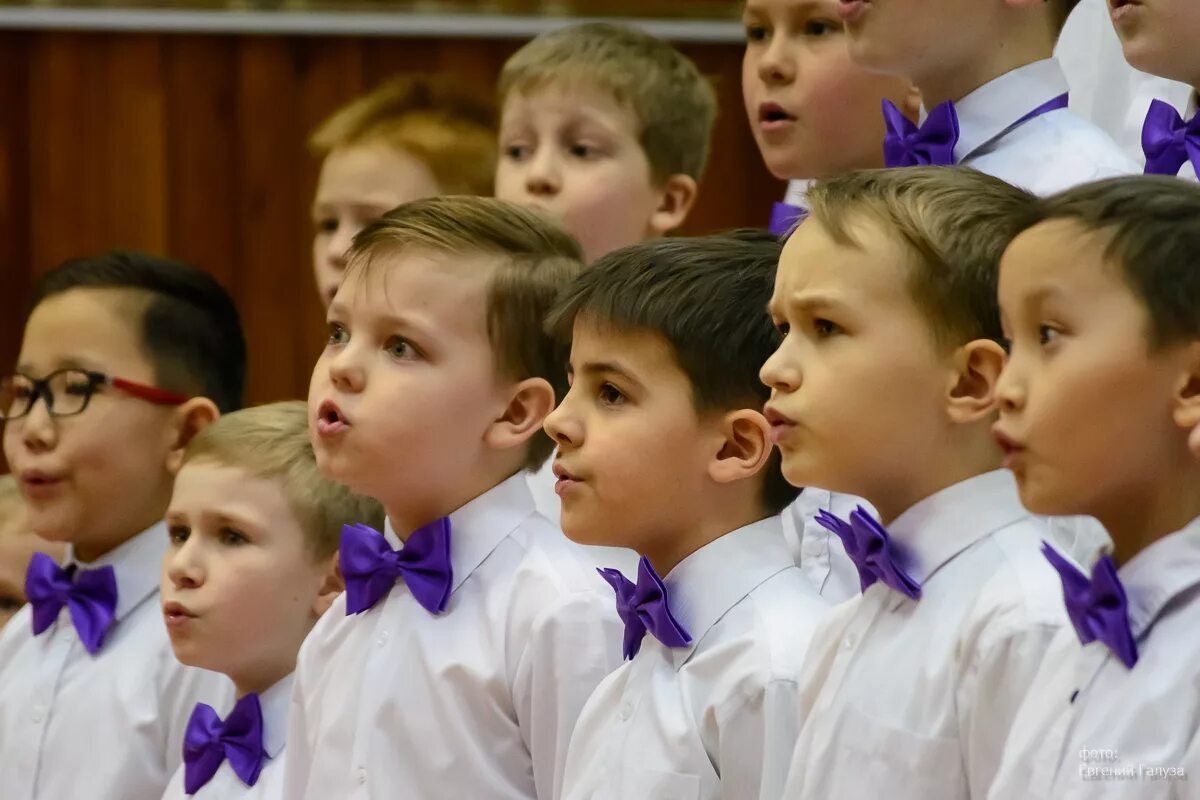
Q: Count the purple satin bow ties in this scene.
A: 9